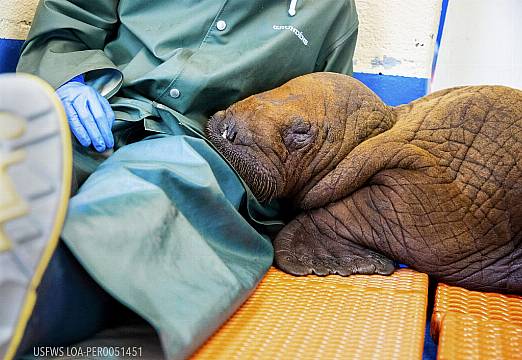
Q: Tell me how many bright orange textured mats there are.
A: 2